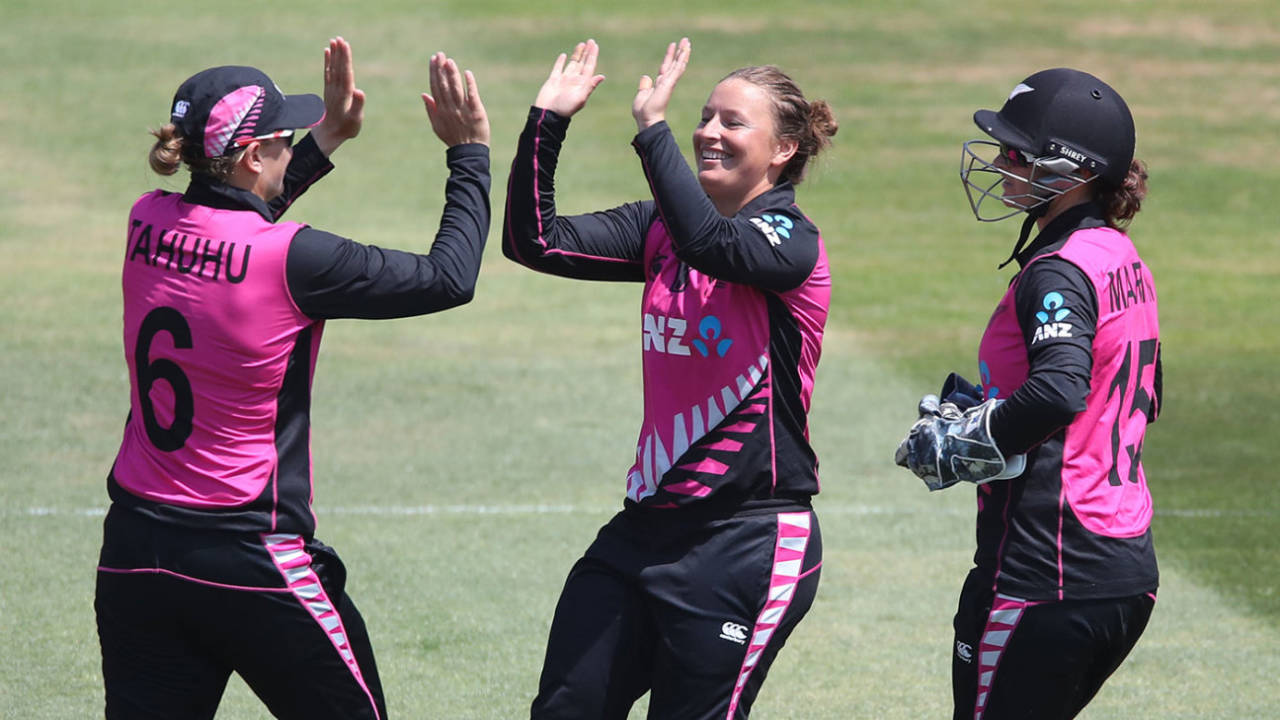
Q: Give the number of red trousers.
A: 0